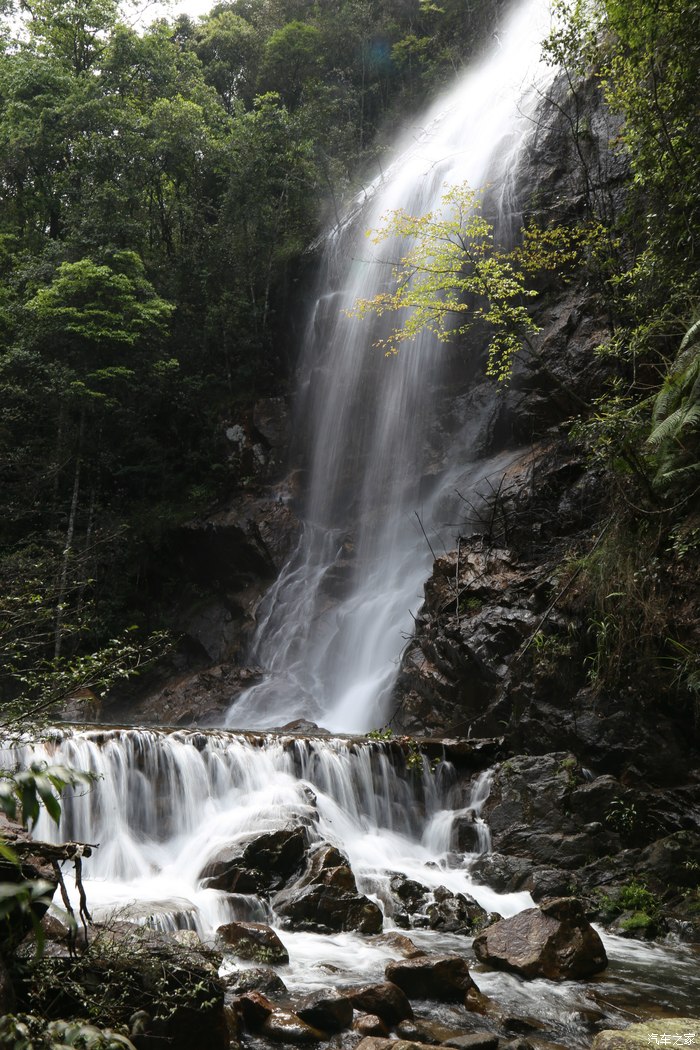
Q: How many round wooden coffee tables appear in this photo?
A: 0